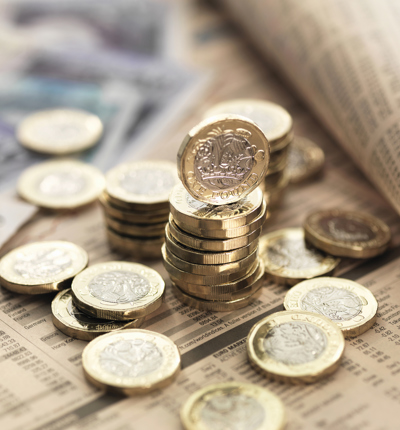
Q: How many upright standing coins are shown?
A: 1